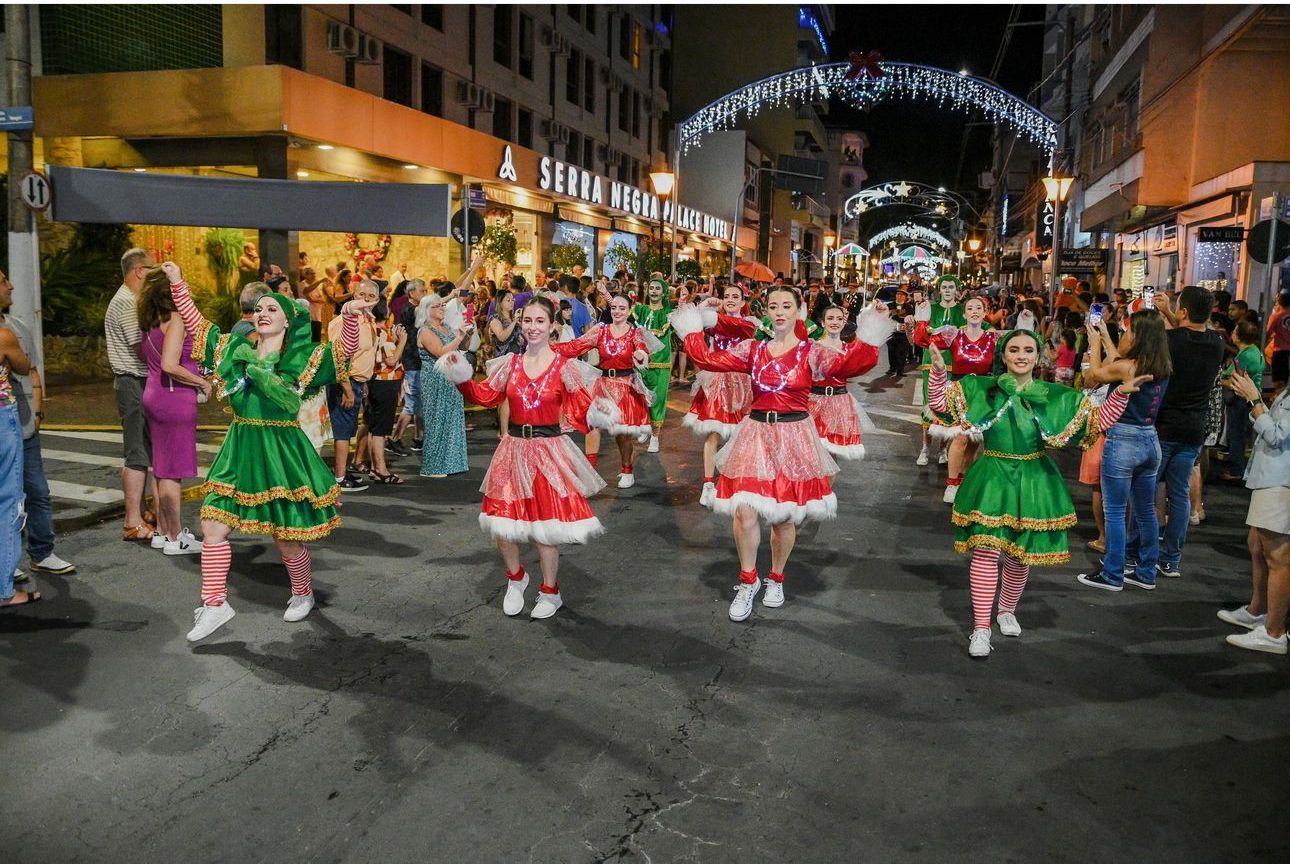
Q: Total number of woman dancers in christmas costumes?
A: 8